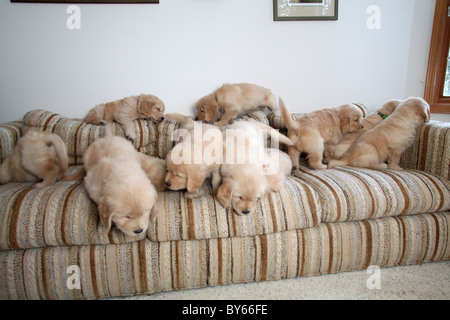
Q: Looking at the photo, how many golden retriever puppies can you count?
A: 11